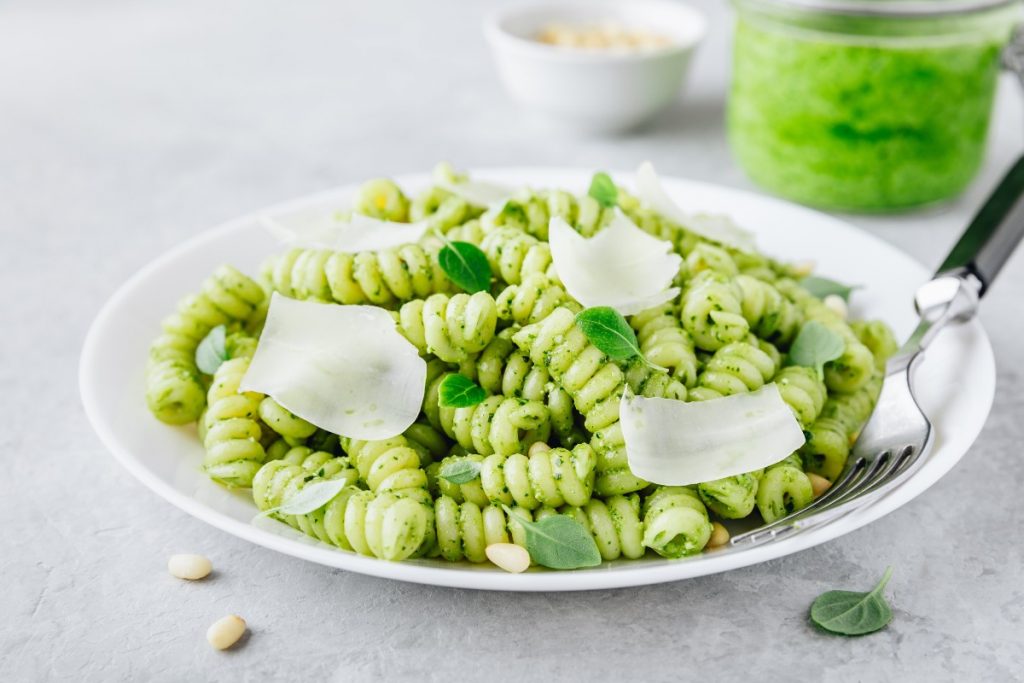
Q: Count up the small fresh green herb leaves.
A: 11